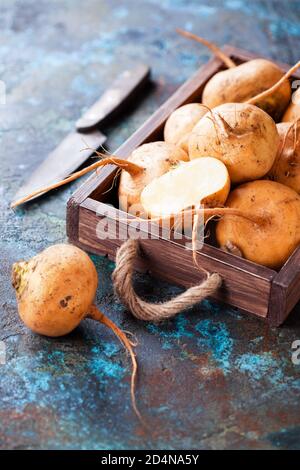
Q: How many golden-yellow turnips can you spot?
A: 9